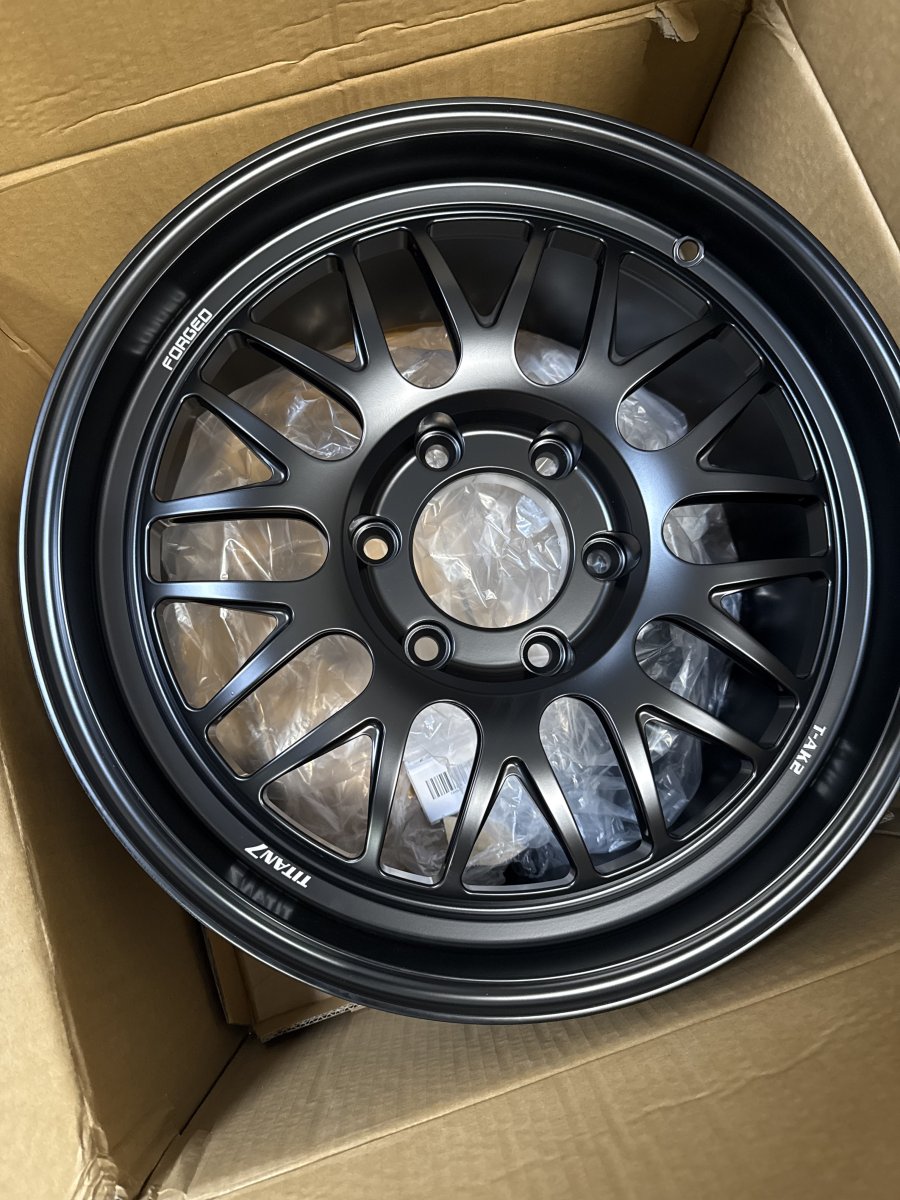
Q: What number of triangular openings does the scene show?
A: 10